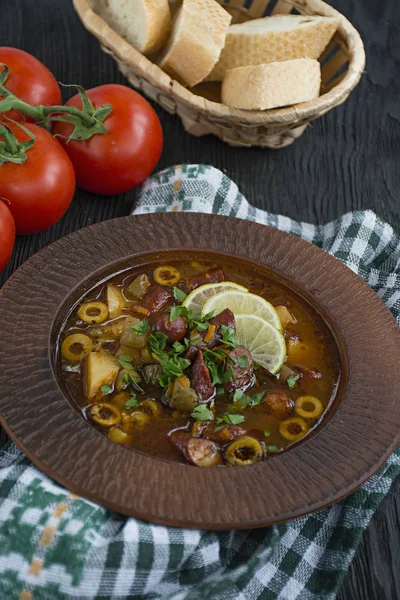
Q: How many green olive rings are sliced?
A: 7